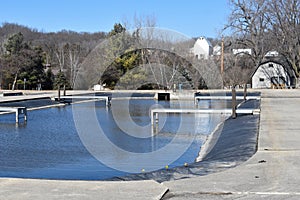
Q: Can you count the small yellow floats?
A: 3